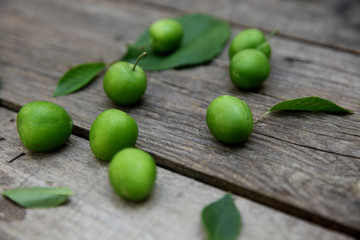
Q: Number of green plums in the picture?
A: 8